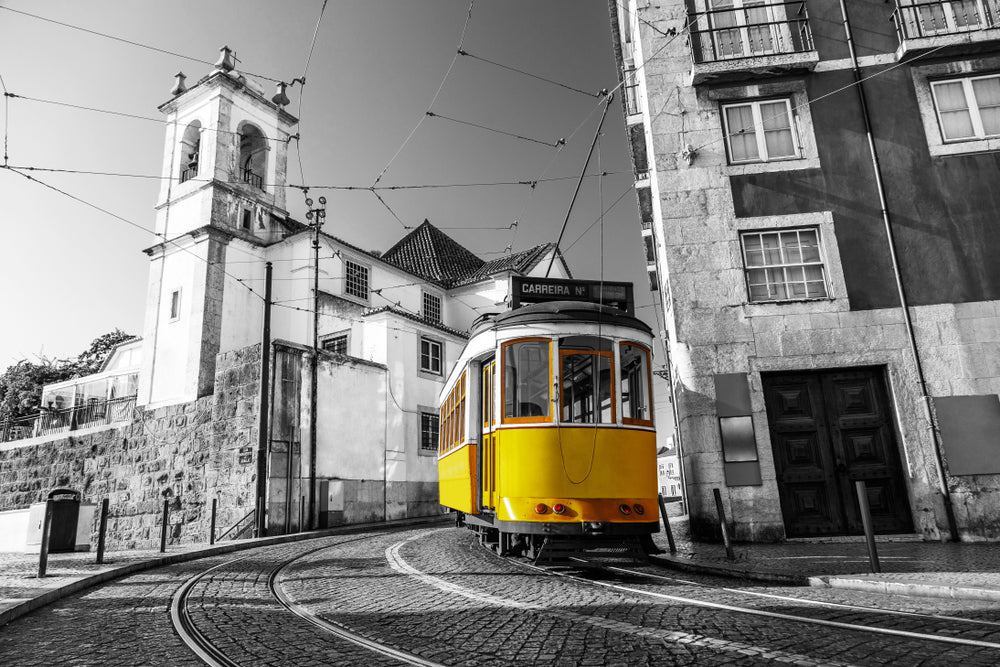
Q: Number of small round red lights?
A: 4